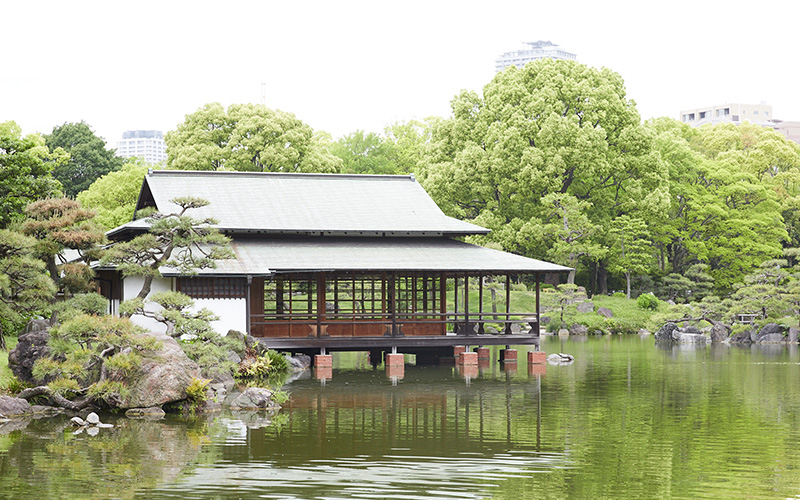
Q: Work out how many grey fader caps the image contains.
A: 0